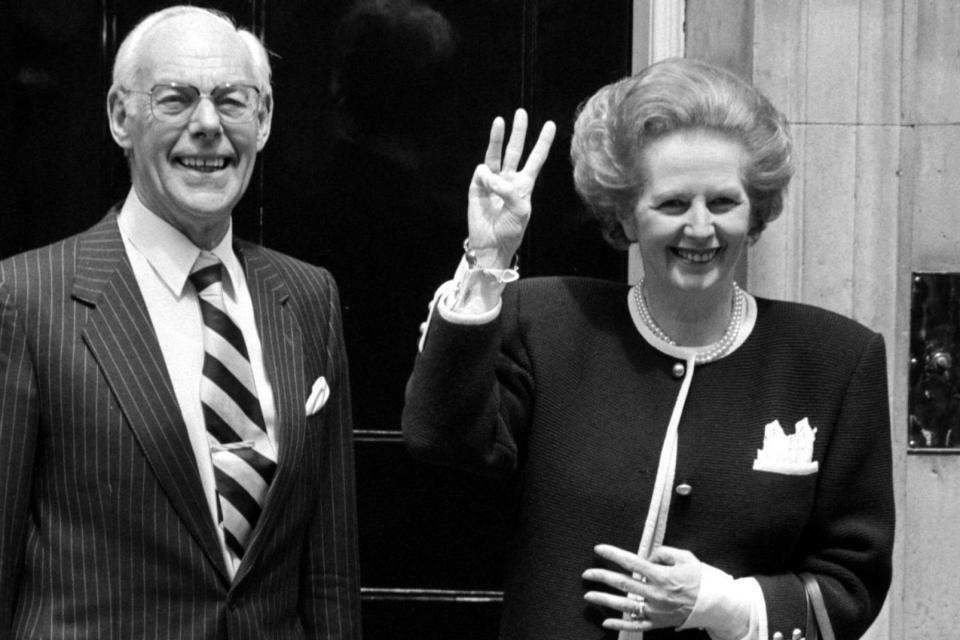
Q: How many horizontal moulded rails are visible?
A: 2